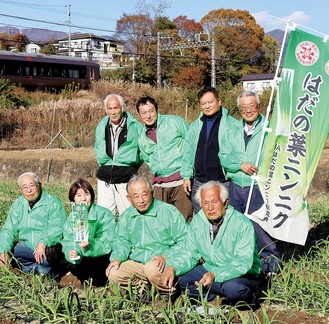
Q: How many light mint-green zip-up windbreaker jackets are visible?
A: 8